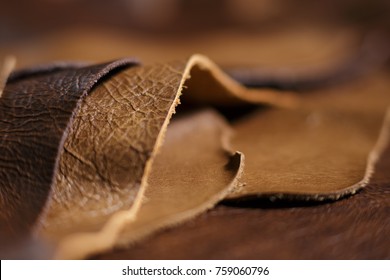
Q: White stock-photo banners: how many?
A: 1